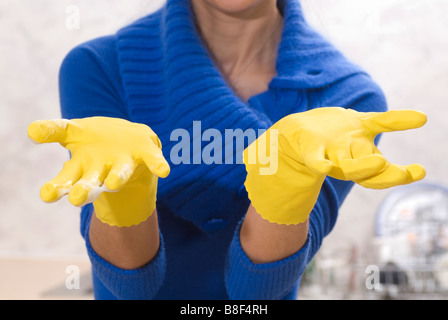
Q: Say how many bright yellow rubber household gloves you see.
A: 2